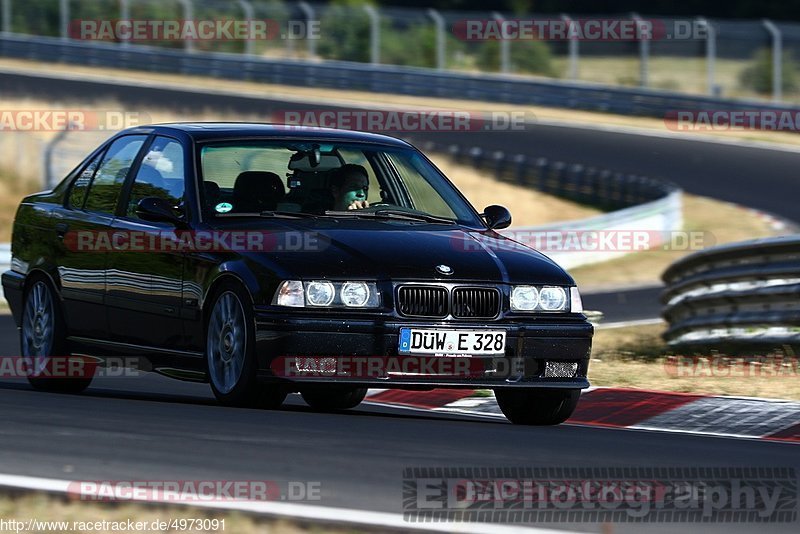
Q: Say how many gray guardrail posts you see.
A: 13